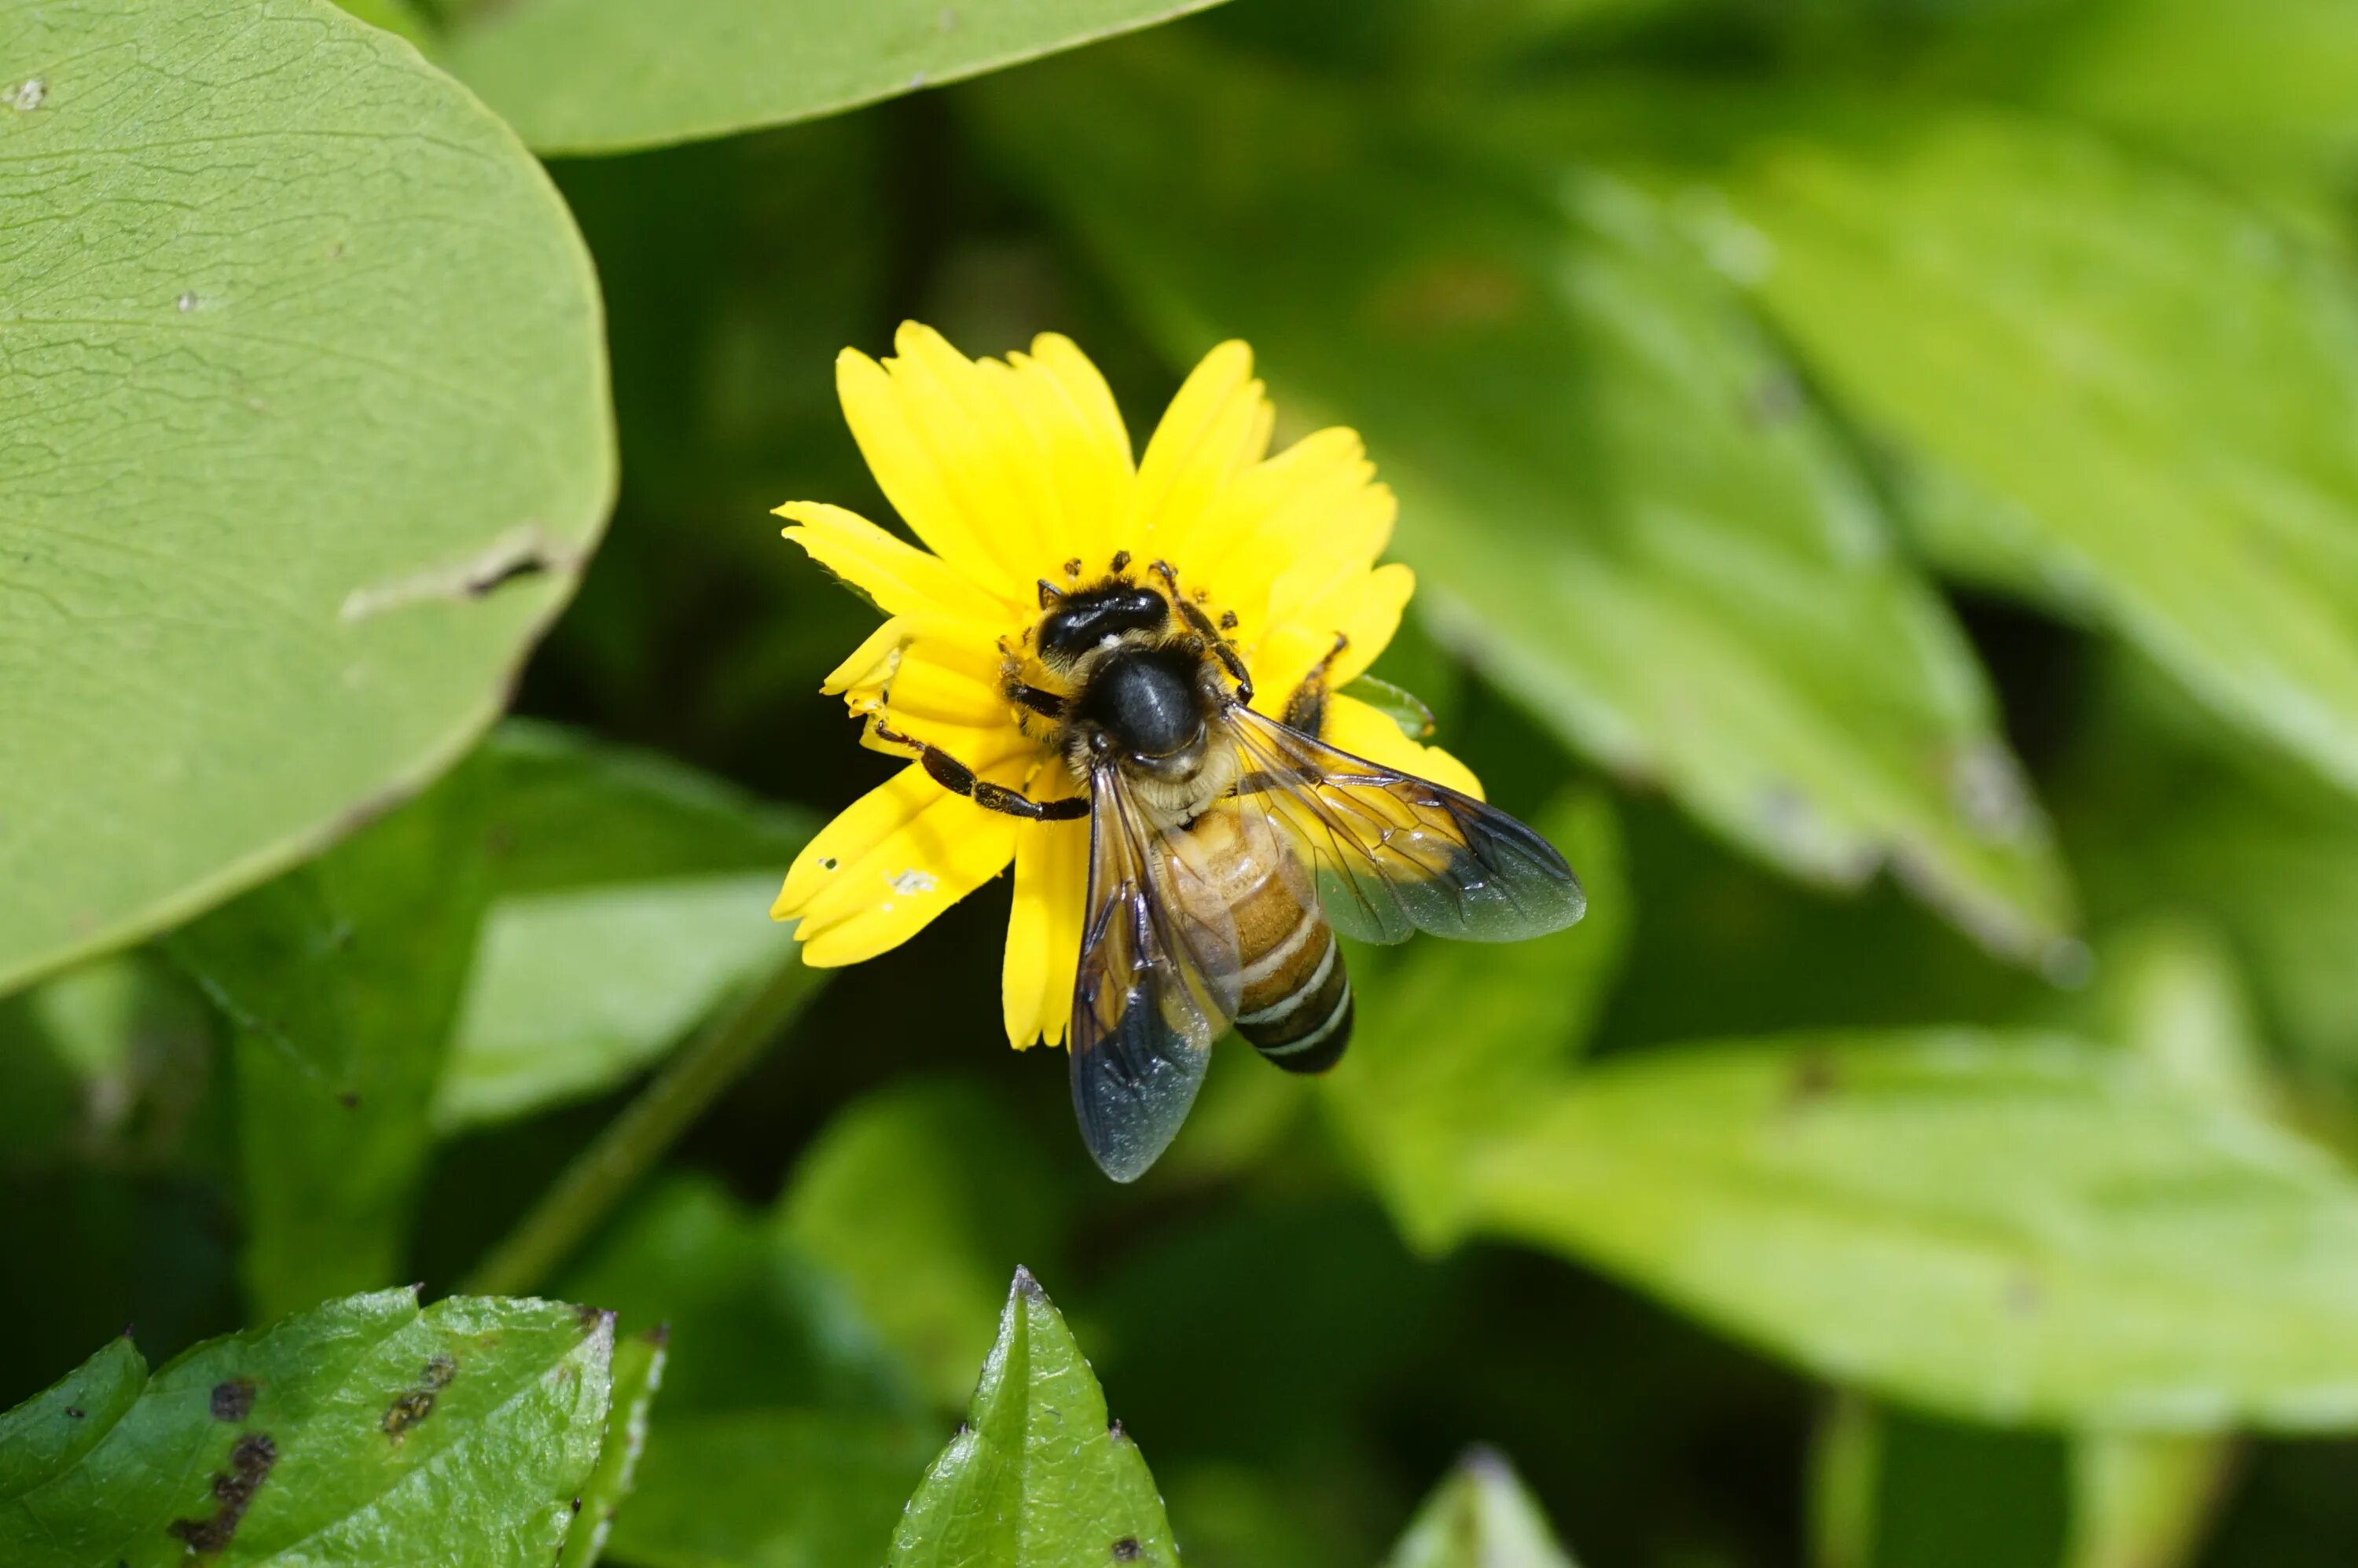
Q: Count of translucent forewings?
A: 2